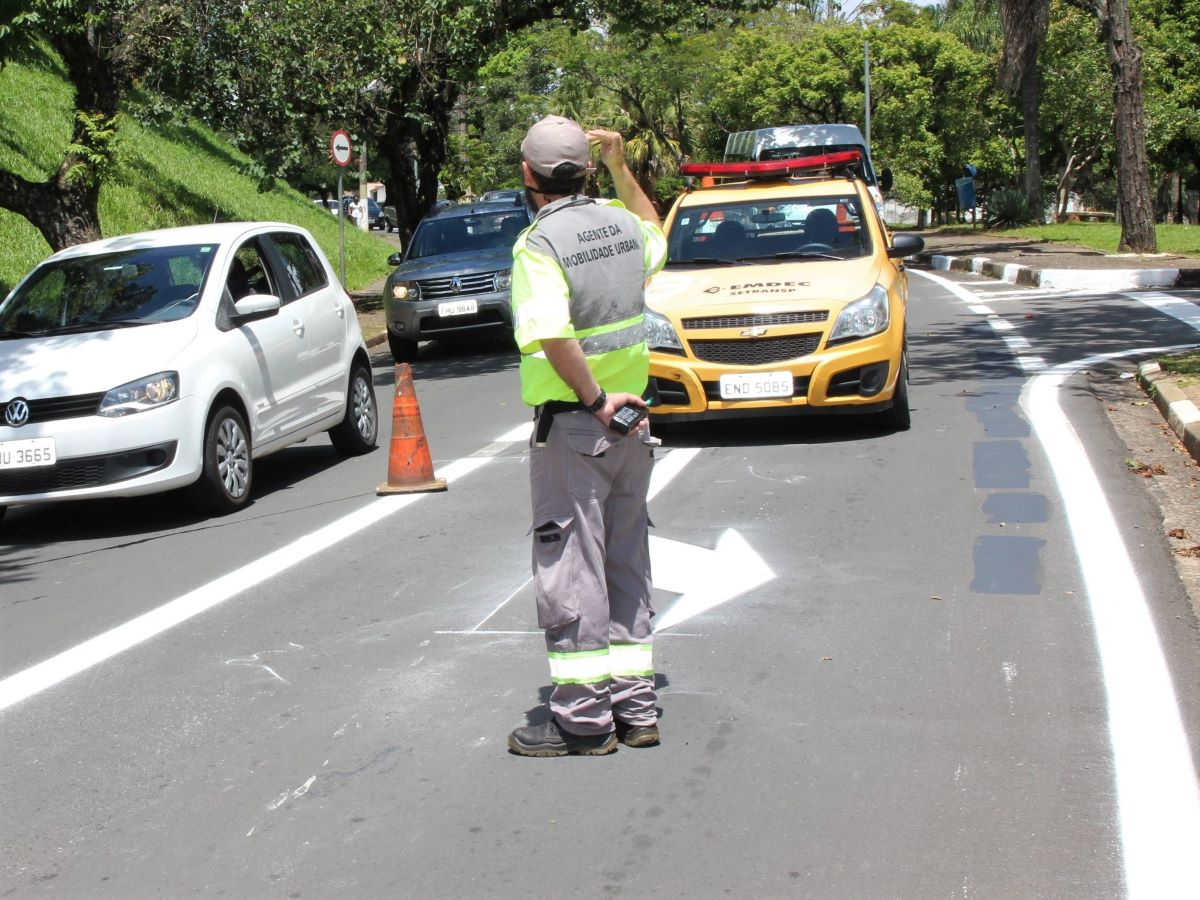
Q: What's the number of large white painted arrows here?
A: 1